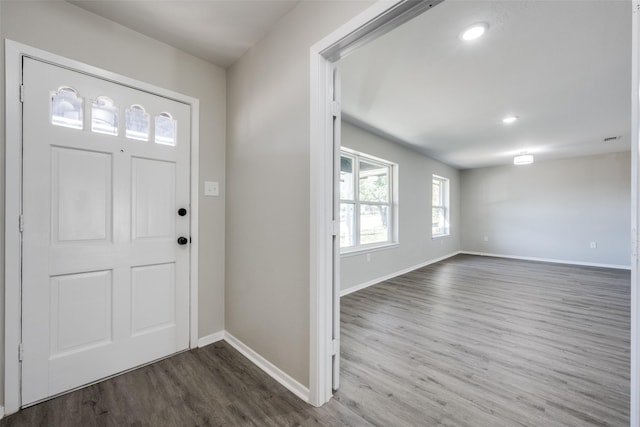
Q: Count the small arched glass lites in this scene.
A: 4